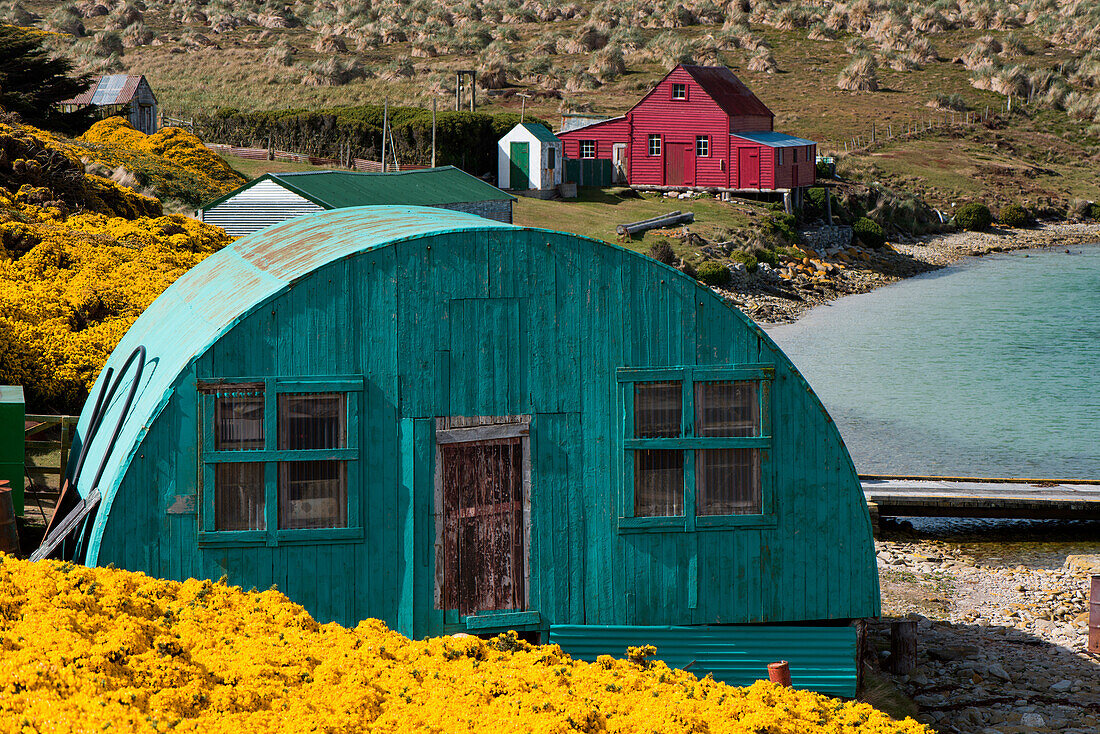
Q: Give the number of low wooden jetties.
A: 1